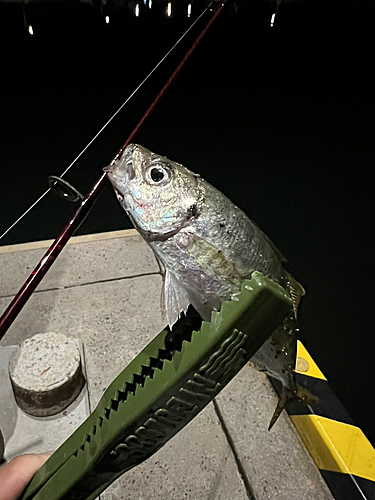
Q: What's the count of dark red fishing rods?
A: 1